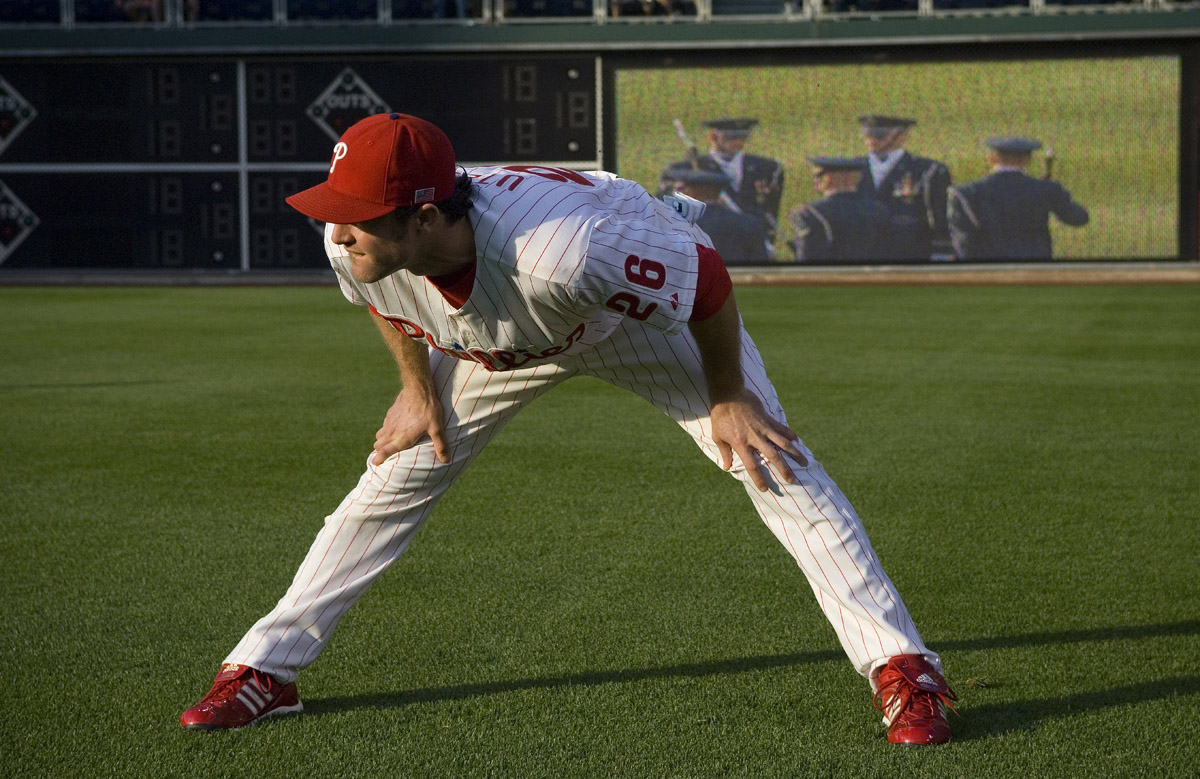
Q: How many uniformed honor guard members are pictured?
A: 5